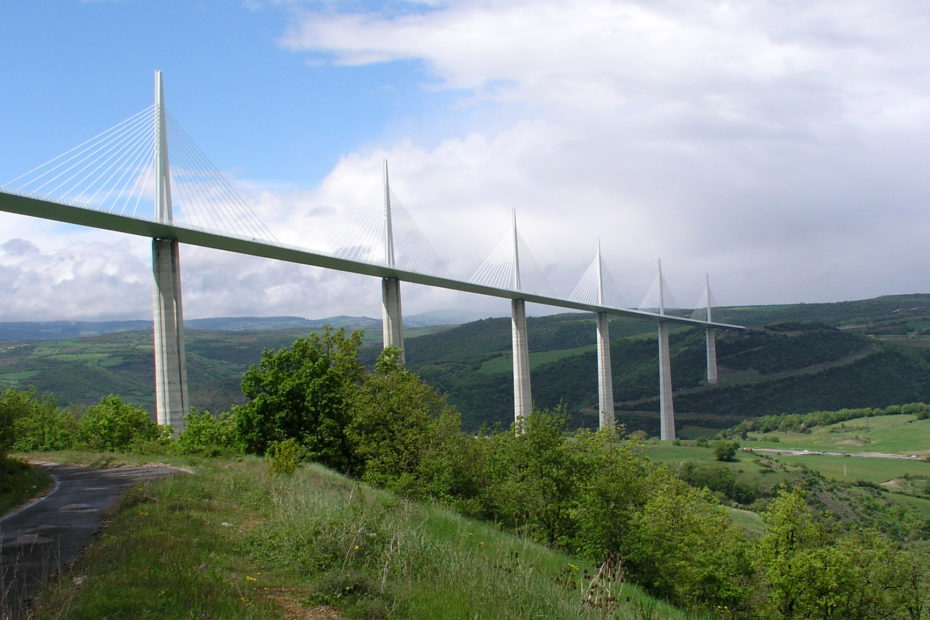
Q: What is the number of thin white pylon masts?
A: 6